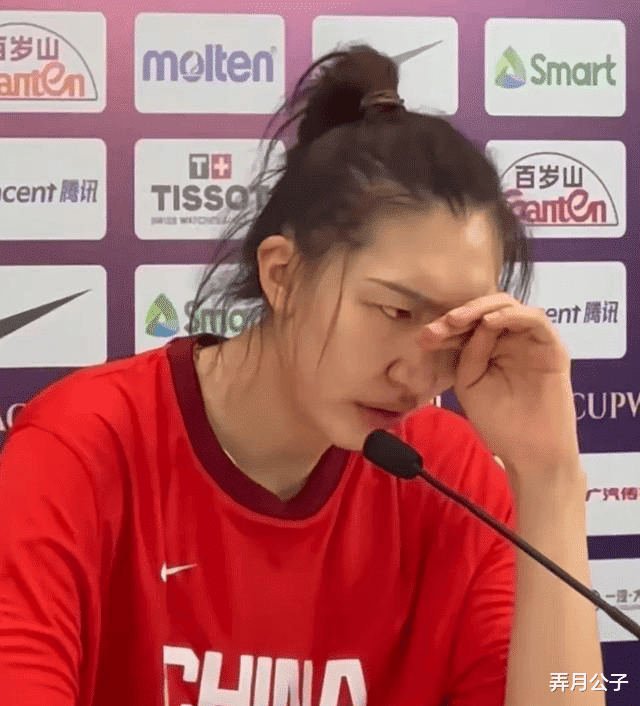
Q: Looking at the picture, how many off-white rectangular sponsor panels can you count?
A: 12